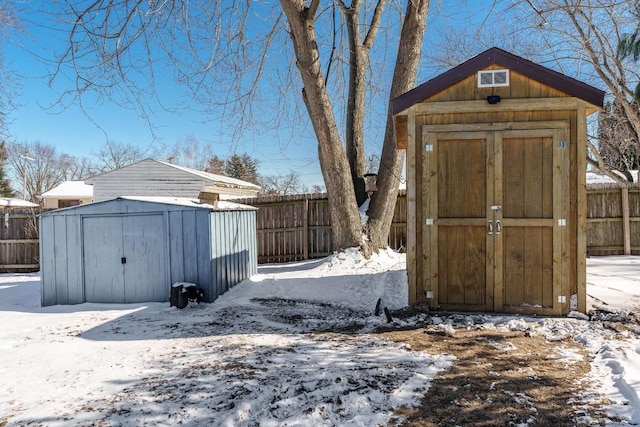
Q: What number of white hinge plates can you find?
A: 6